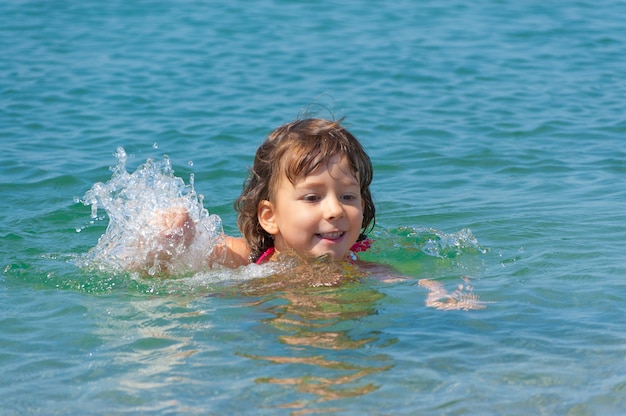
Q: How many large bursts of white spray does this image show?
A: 1